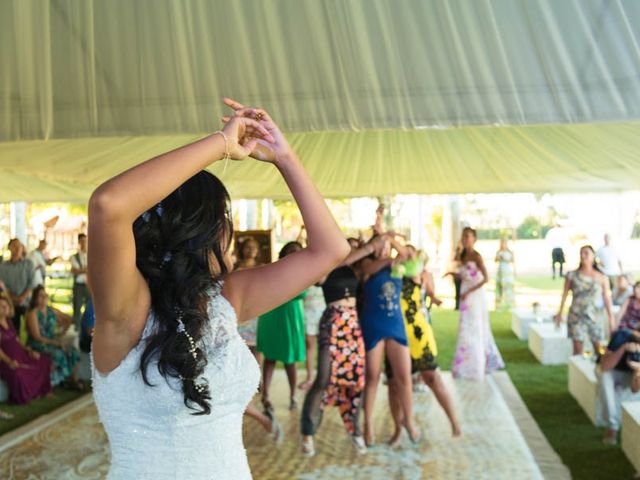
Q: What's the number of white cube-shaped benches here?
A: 4